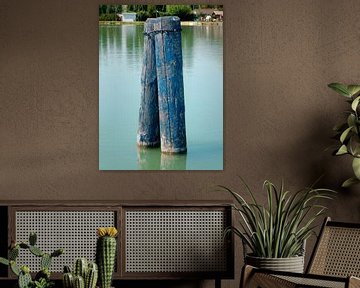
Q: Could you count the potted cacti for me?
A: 3